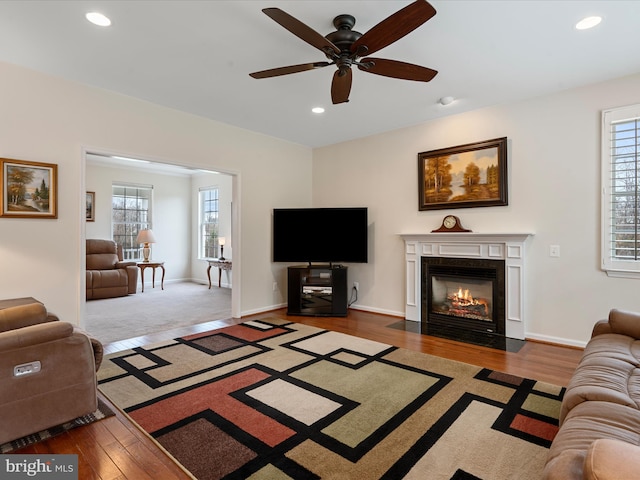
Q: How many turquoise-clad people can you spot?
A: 0